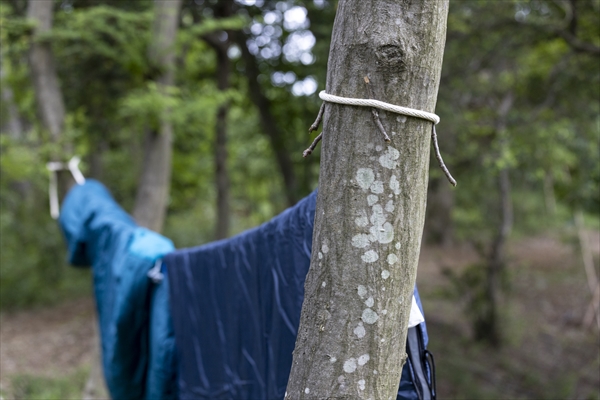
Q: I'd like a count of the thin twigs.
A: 4